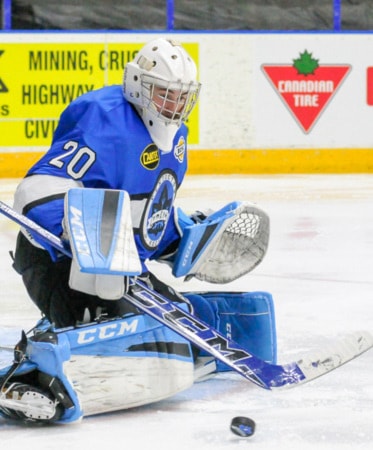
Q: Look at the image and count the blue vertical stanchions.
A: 3